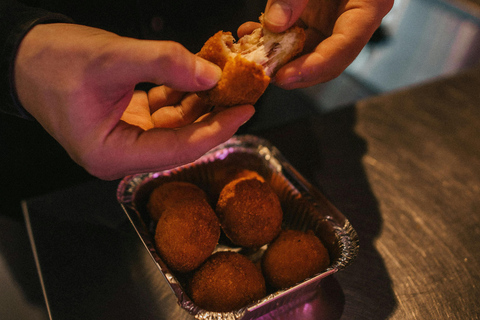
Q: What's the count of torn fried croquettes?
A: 1